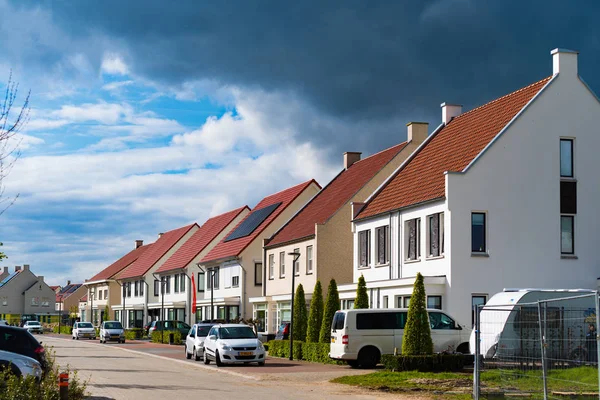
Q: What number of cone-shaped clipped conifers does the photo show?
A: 5